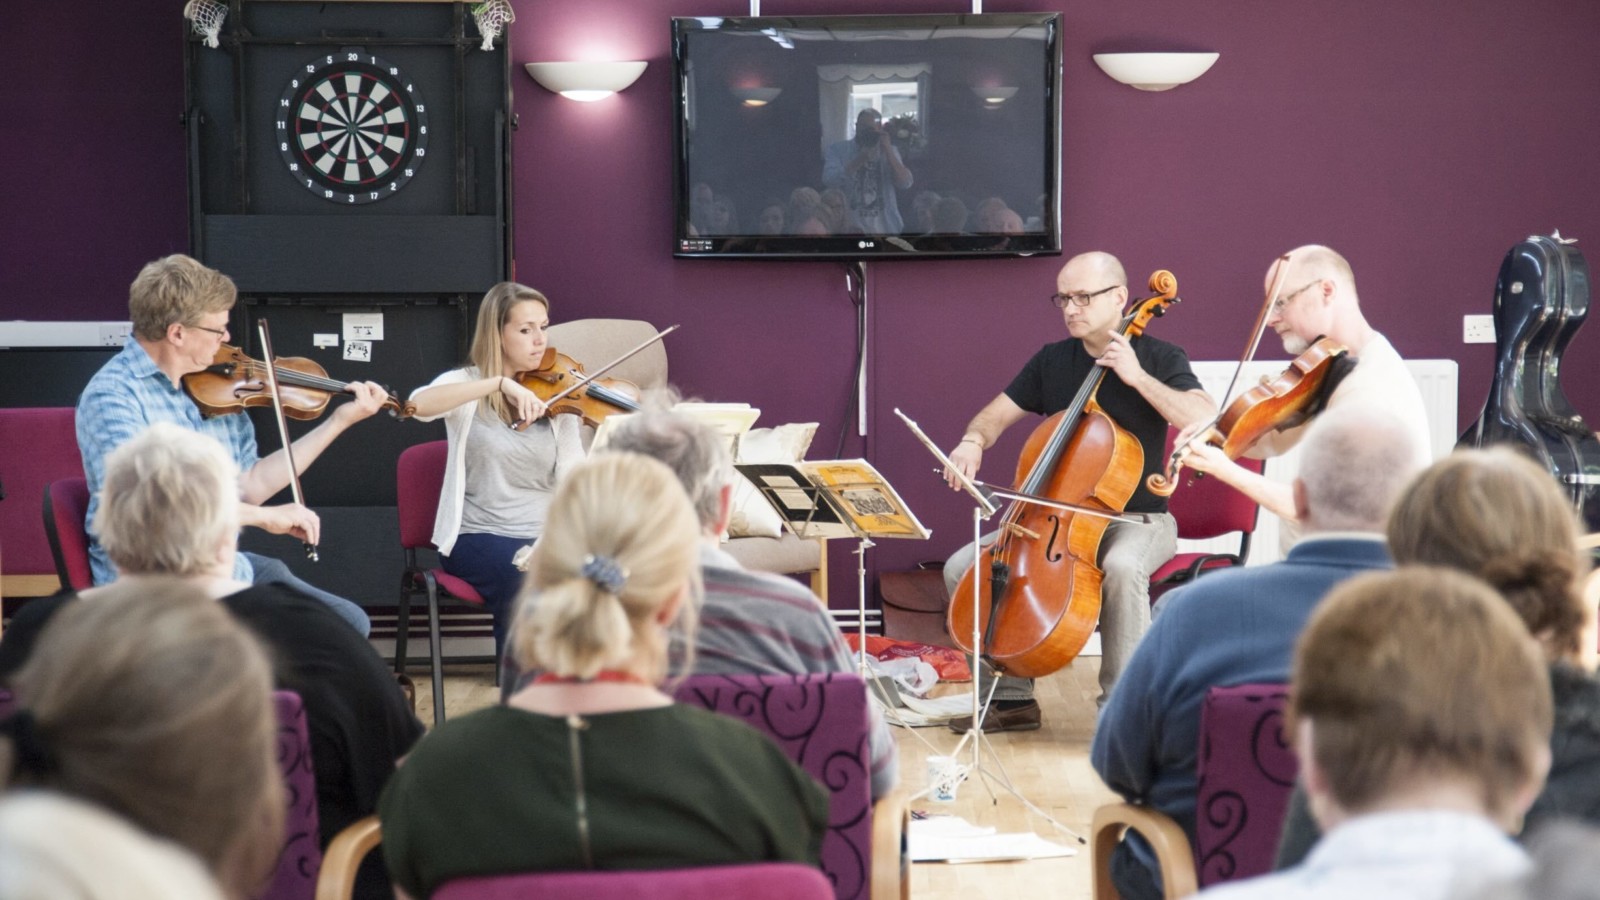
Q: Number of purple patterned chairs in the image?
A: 3